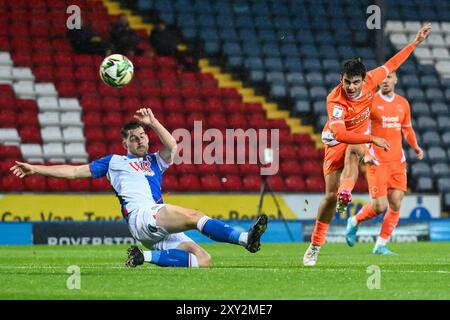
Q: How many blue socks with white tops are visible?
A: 2